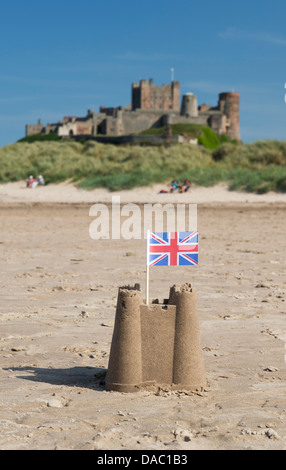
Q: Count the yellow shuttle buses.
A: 0